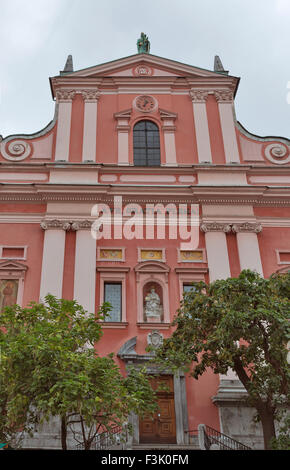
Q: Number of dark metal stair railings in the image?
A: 2